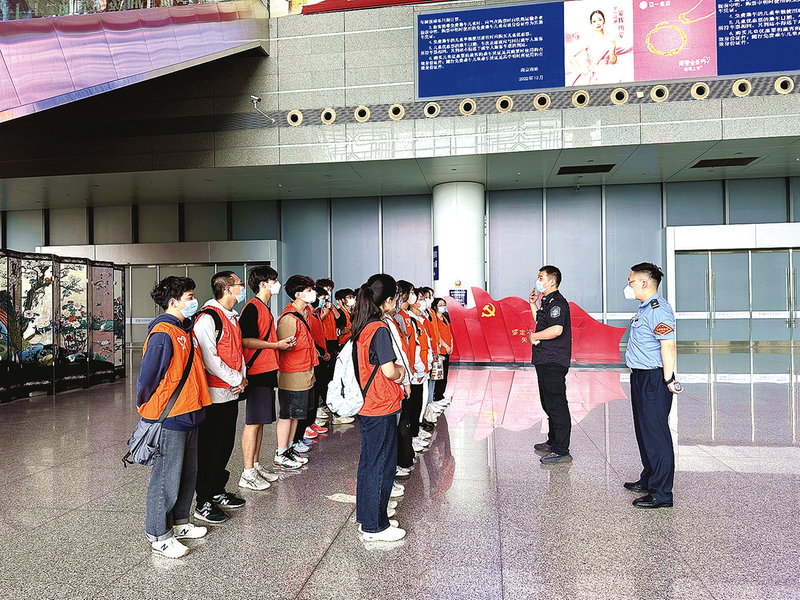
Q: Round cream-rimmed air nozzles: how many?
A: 14